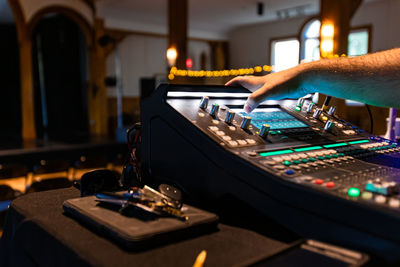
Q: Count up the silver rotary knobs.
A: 10